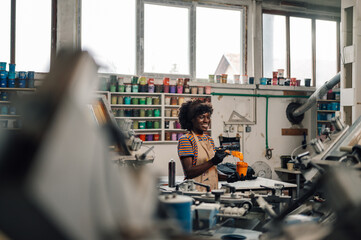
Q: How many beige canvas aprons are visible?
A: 1